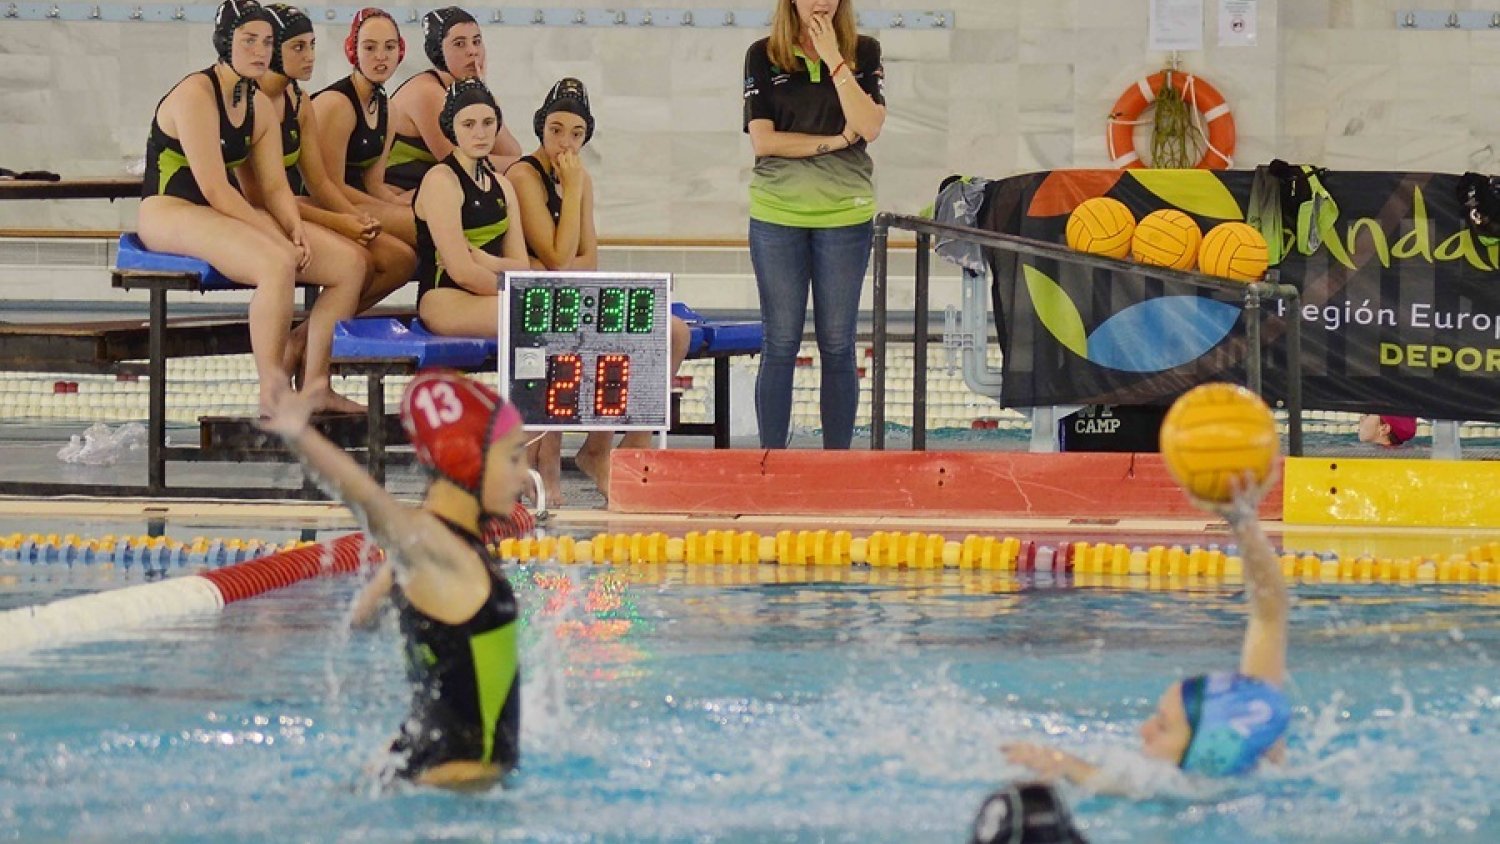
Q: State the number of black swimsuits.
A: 7